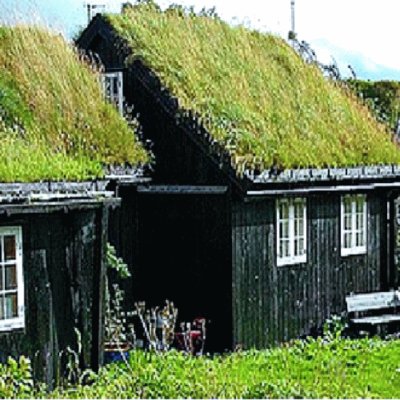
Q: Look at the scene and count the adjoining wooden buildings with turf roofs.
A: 2